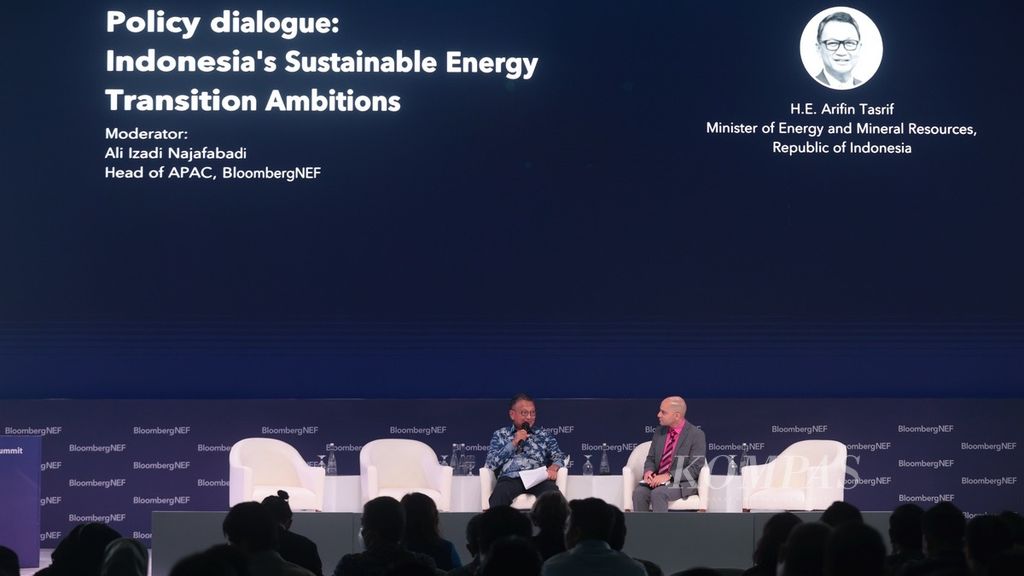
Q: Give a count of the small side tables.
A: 4